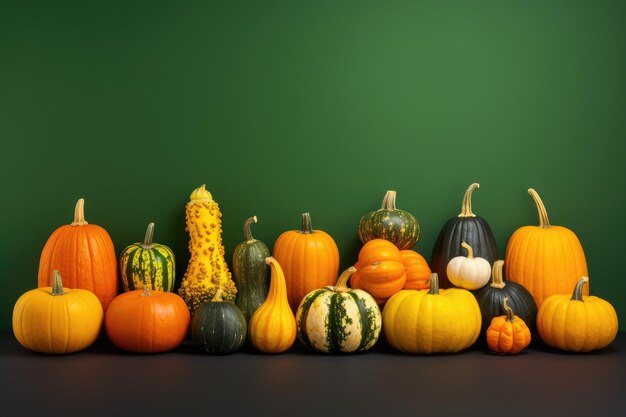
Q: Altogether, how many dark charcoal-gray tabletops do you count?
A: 1